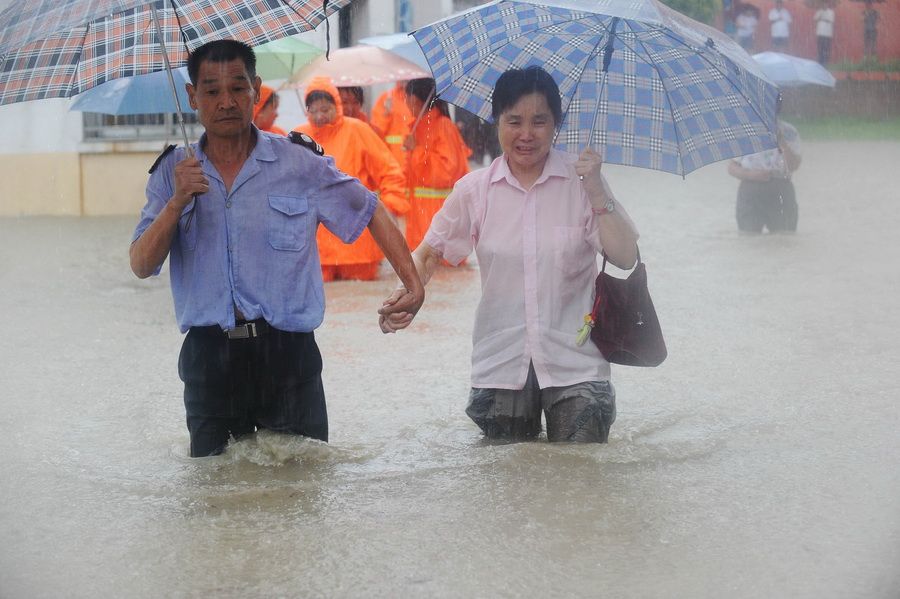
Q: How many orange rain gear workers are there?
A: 5